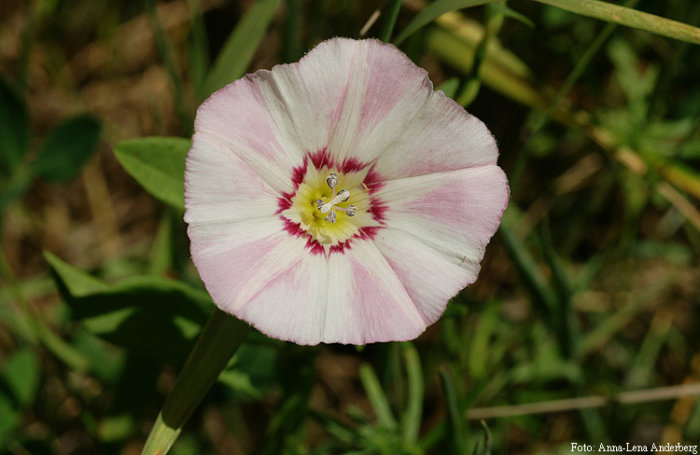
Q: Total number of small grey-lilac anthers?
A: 5